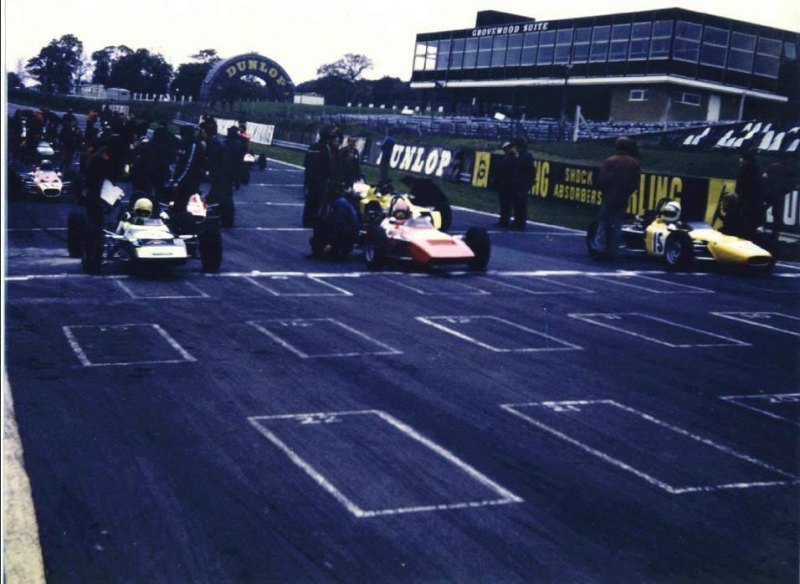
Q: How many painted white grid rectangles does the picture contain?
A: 13